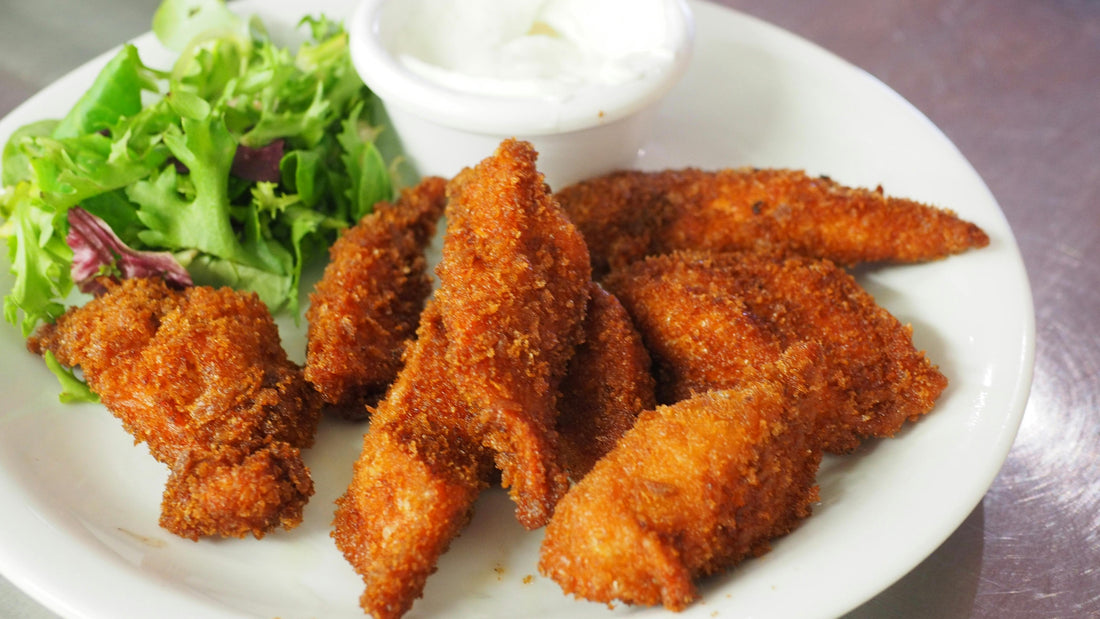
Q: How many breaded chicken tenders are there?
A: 8